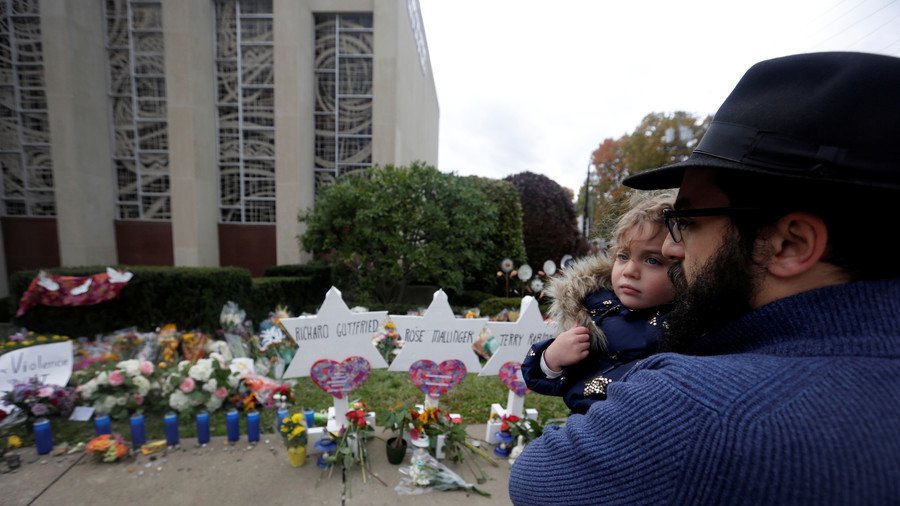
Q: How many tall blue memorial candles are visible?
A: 9